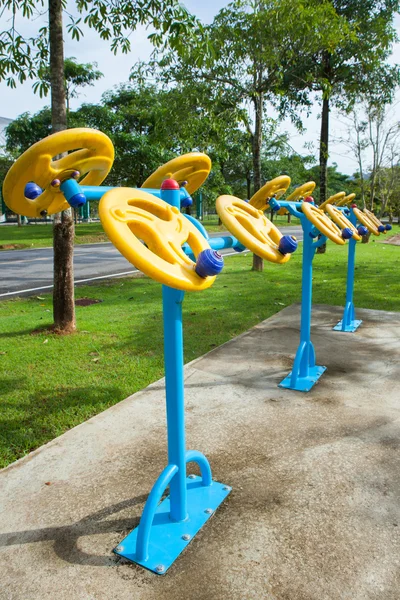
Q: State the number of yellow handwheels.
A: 12